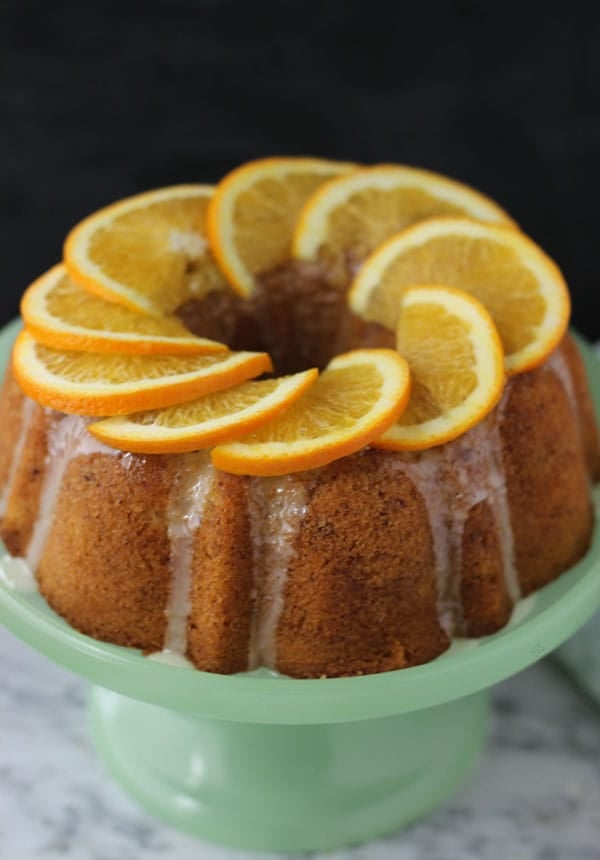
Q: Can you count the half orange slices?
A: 9